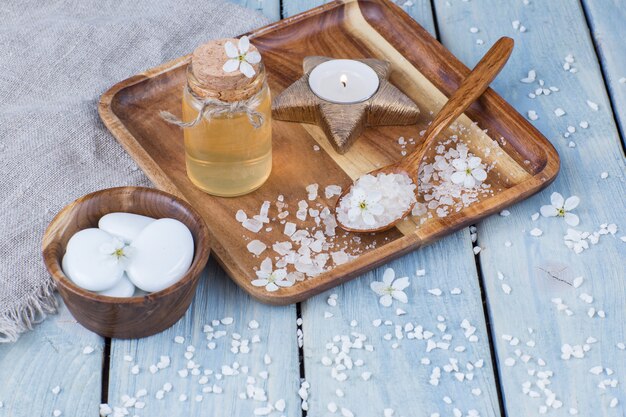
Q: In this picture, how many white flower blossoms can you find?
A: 7